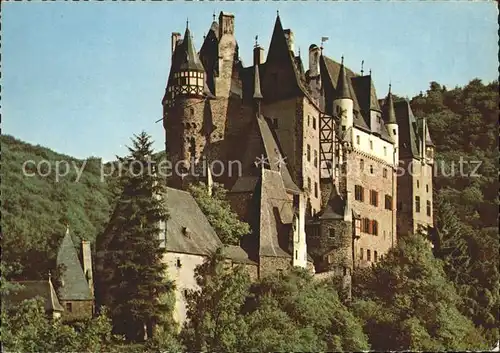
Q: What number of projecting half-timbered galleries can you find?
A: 2